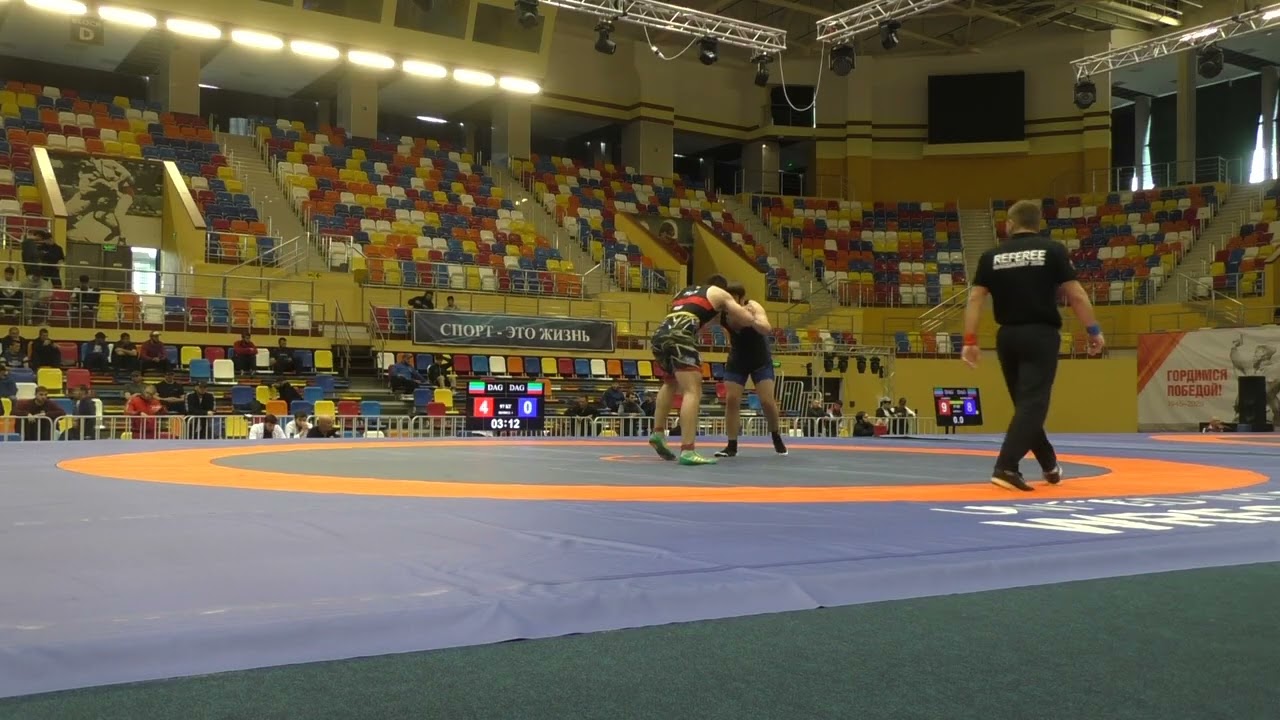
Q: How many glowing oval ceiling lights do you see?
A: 9